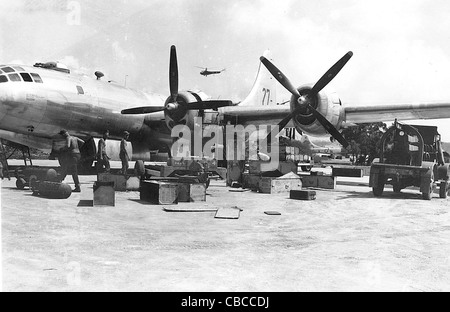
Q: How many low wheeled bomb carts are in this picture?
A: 1